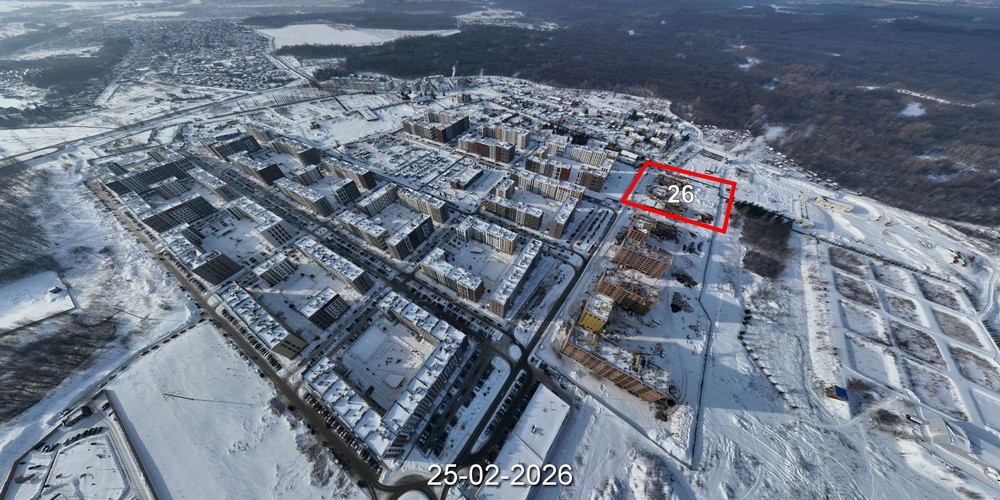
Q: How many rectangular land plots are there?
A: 12